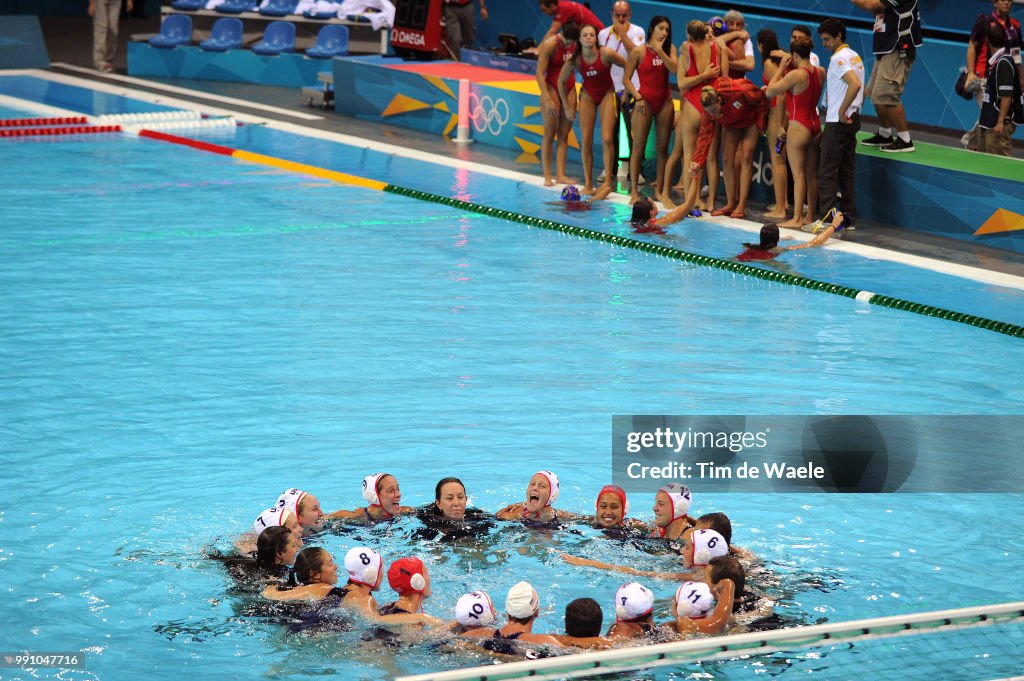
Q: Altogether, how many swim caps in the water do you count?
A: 14